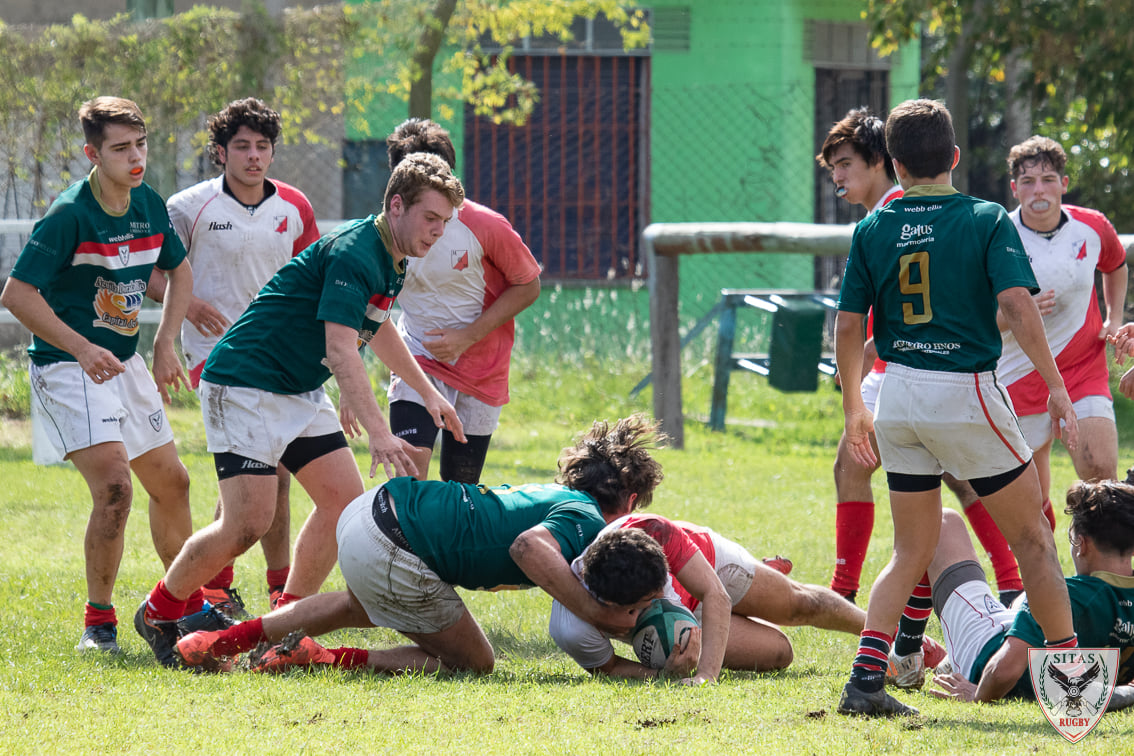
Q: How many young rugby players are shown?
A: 10